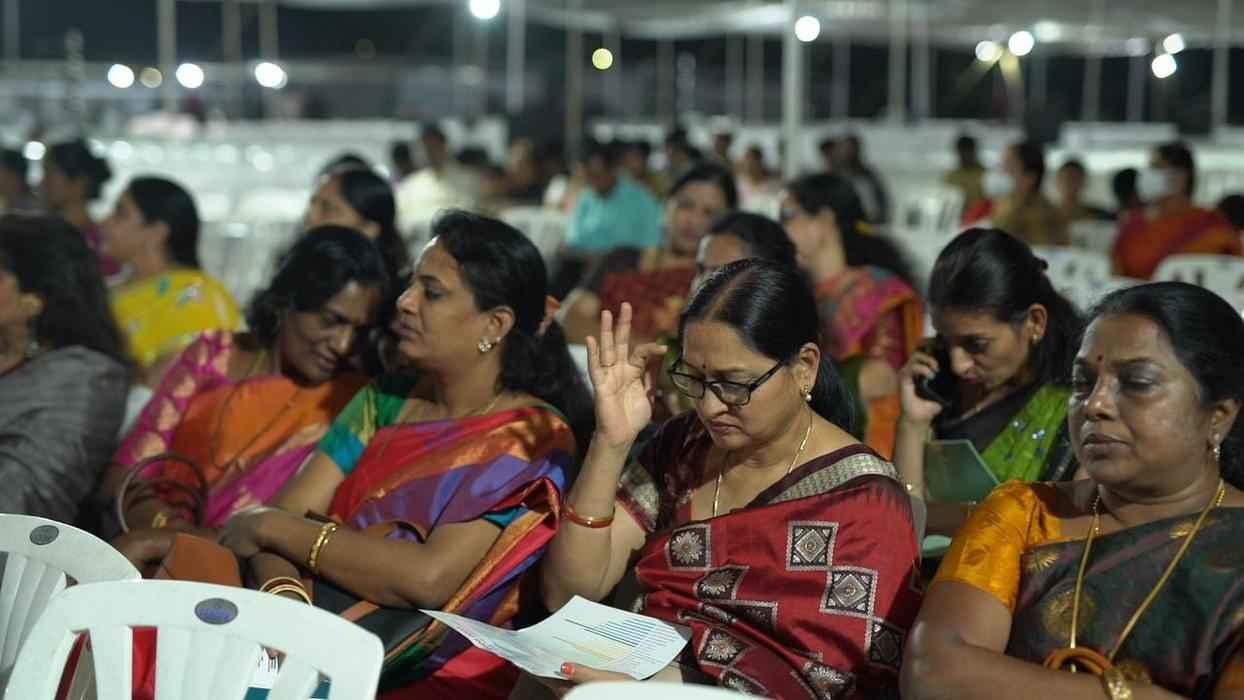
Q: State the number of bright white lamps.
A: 9